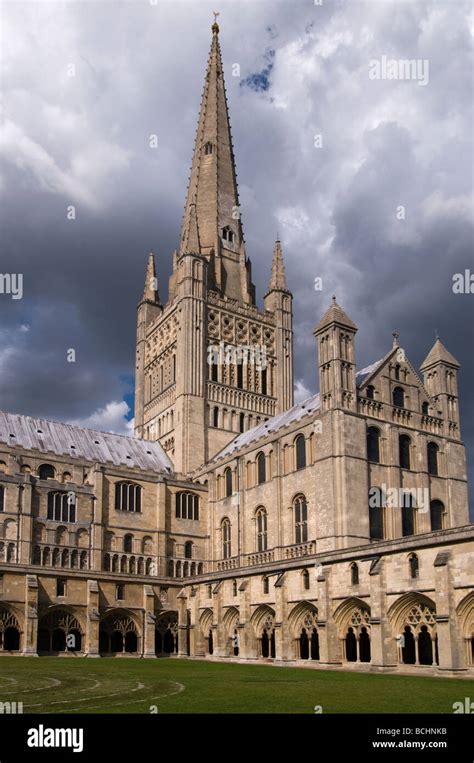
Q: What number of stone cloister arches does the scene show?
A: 11